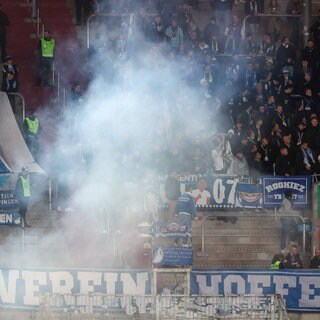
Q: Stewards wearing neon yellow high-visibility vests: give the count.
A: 4